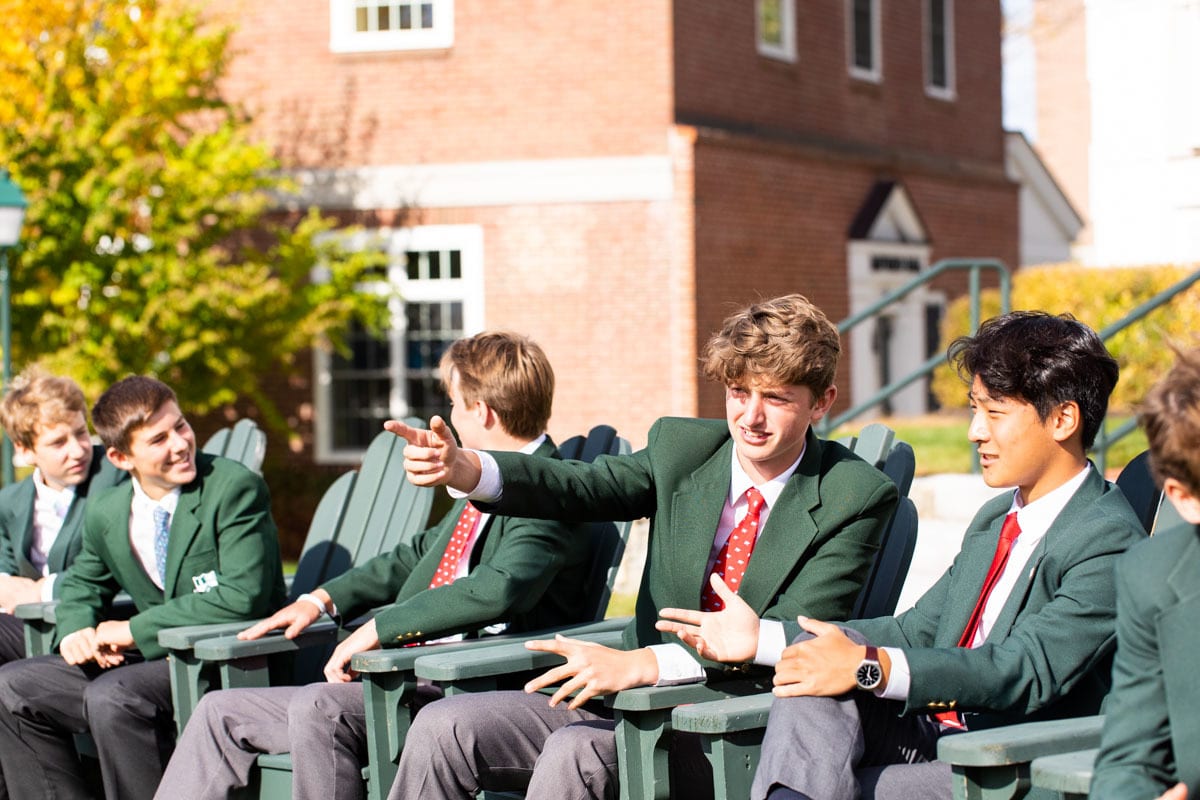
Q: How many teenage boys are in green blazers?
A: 6